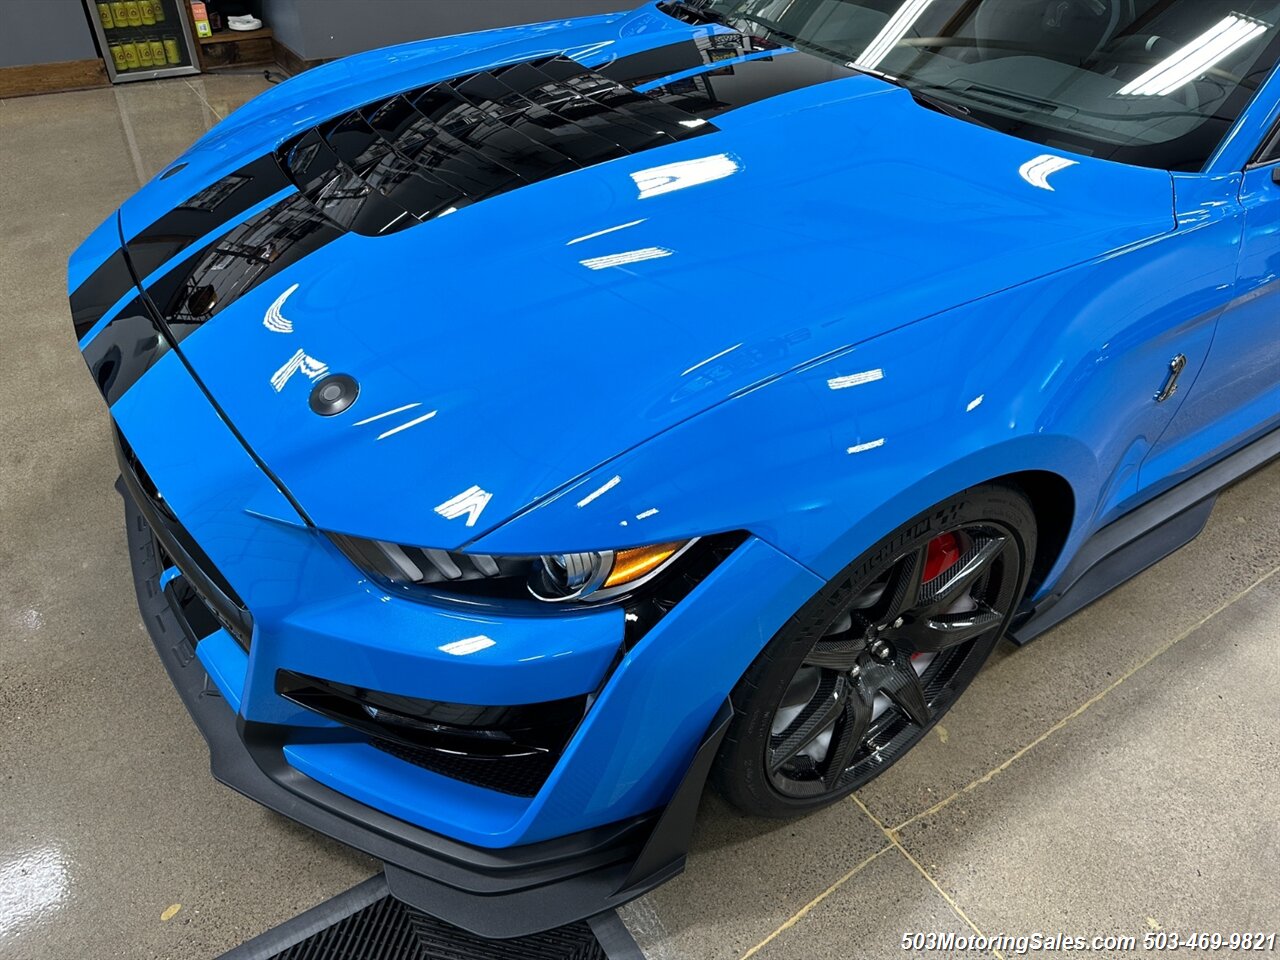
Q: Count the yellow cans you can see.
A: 10